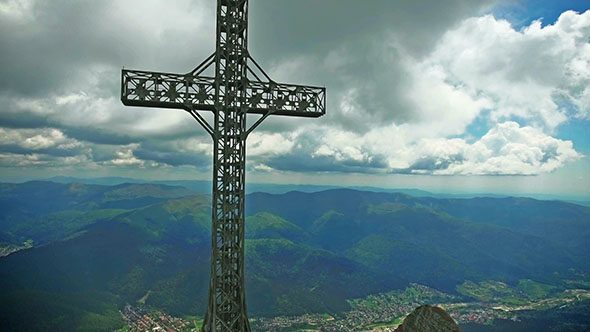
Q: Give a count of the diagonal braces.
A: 4